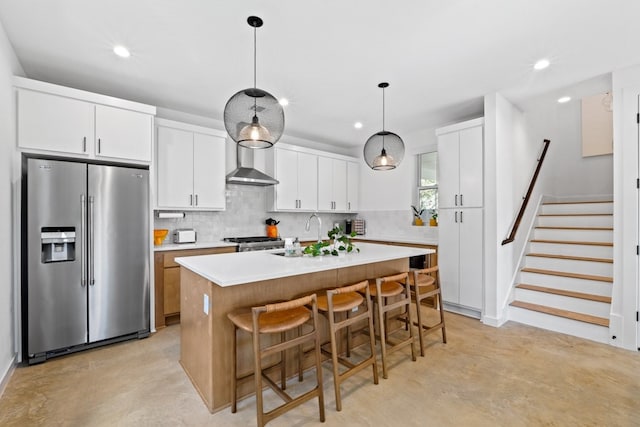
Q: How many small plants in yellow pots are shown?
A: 2